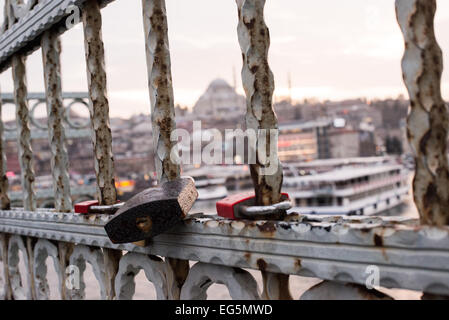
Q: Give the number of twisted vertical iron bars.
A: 7